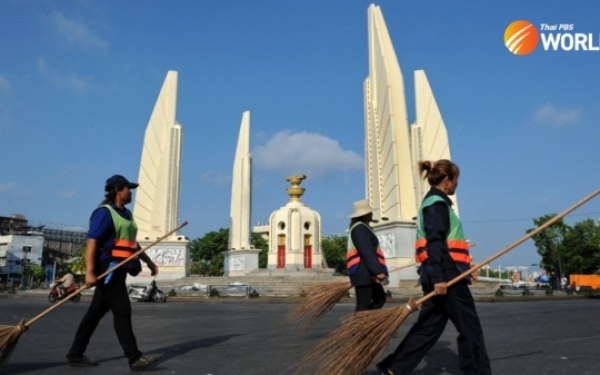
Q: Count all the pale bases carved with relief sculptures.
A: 3